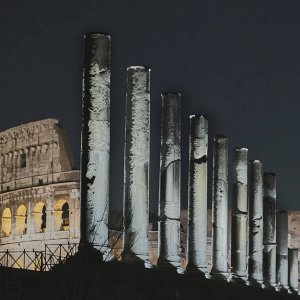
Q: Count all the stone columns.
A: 10